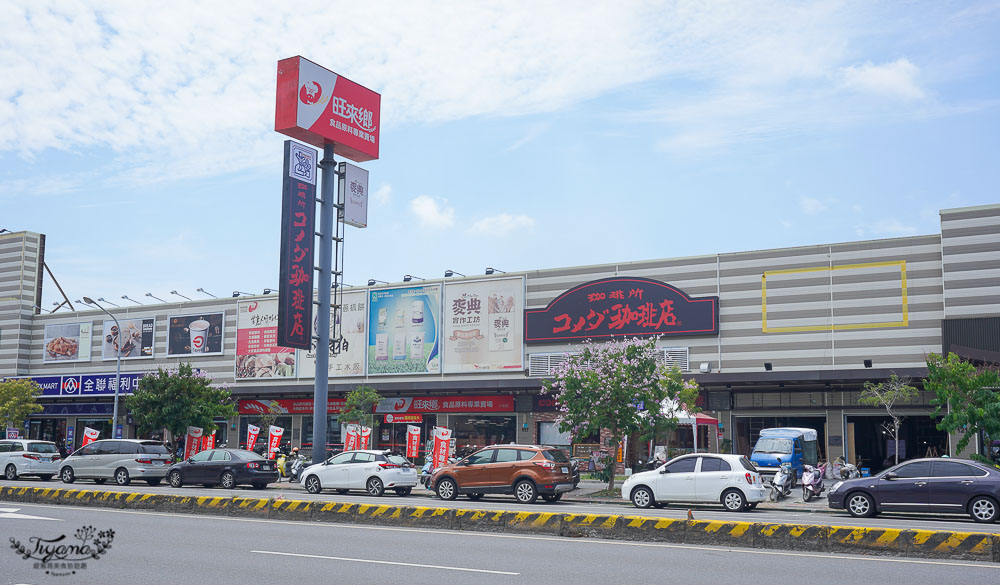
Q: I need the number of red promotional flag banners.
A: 9